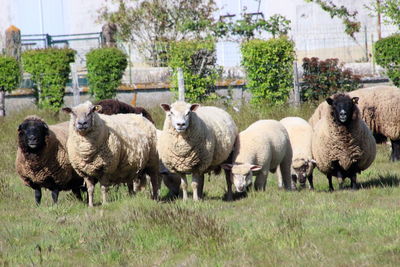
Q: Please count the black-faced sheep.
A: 2